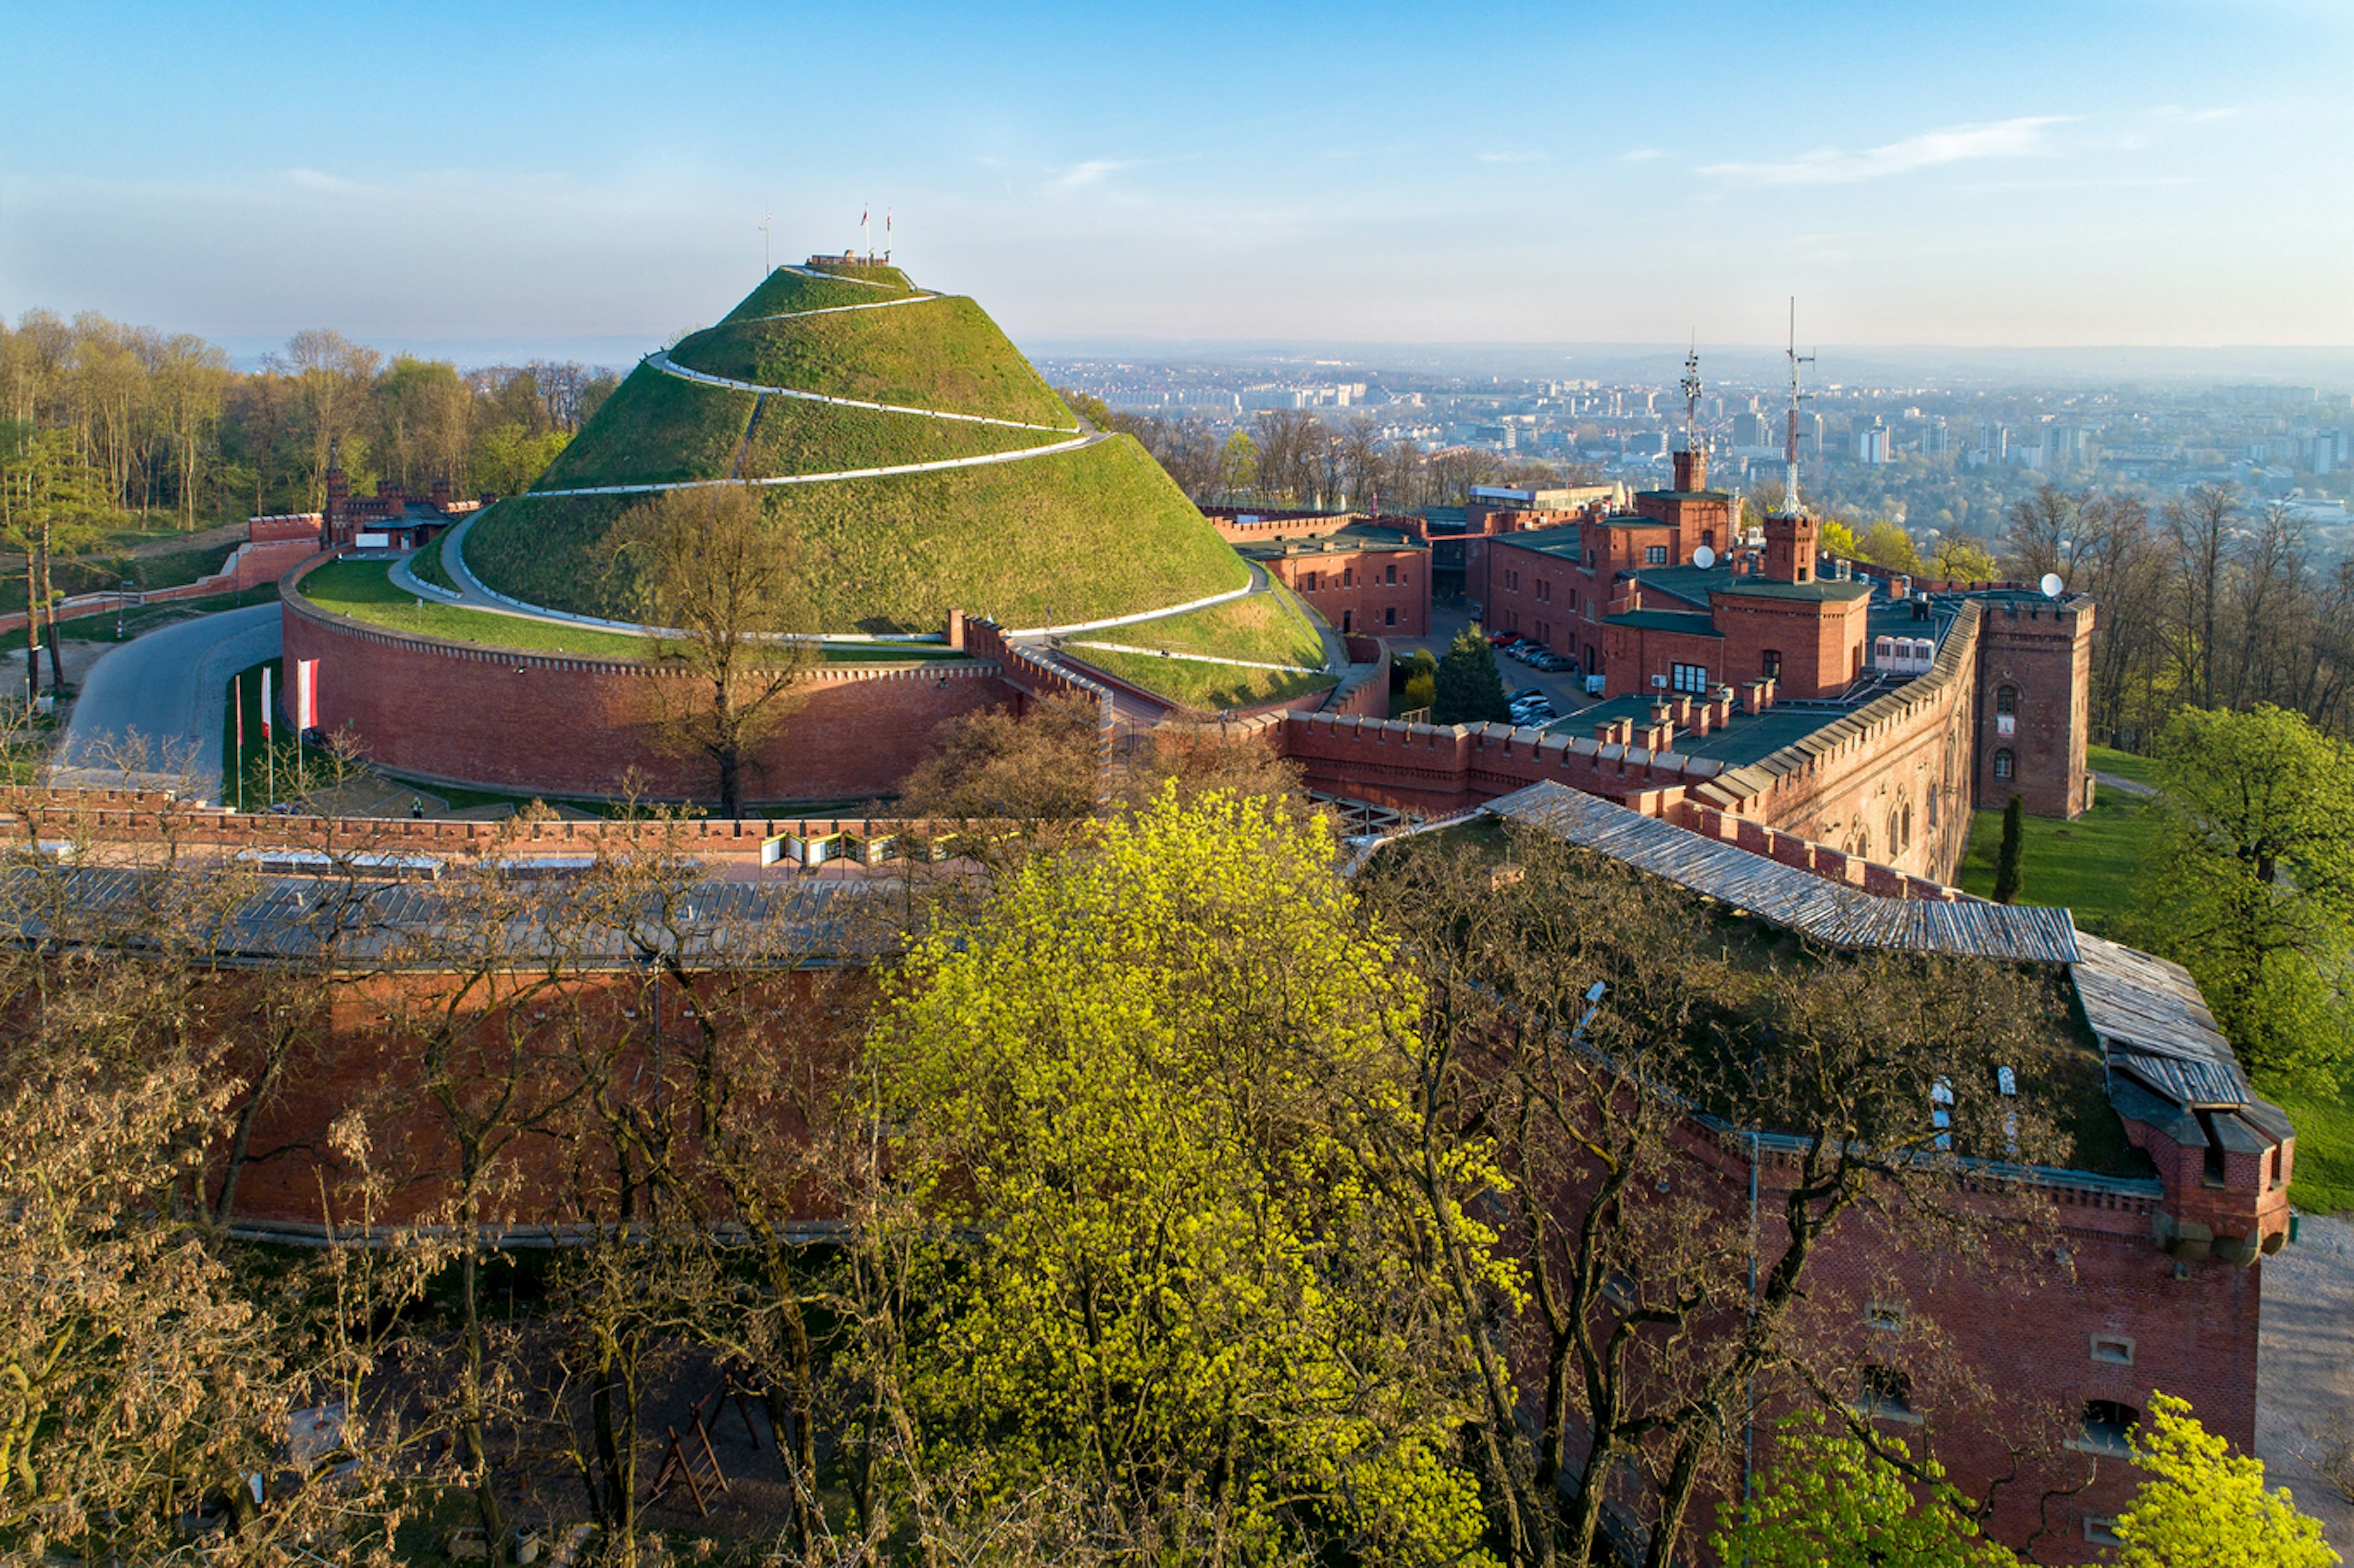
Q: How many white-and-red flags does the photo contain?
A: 5